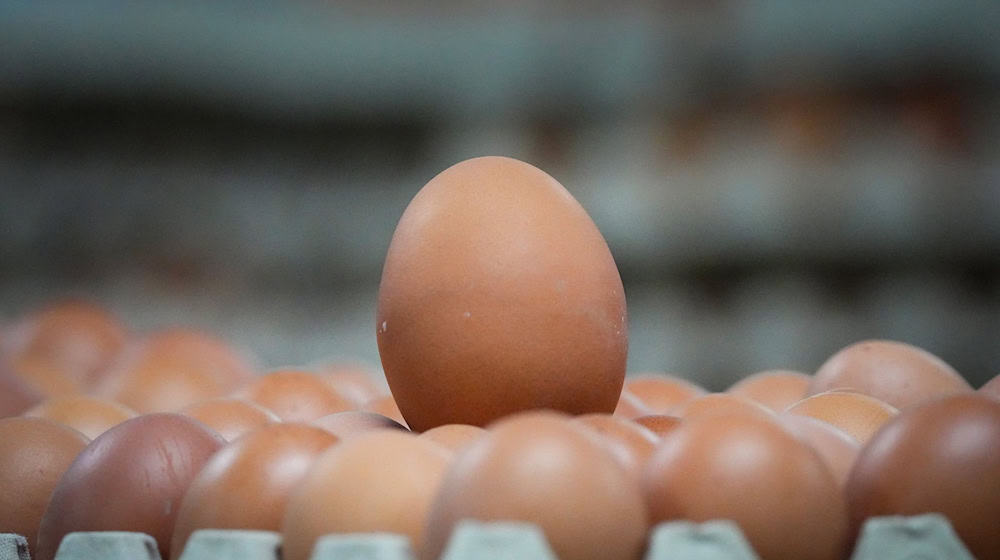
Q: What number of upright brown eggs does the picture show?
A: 1